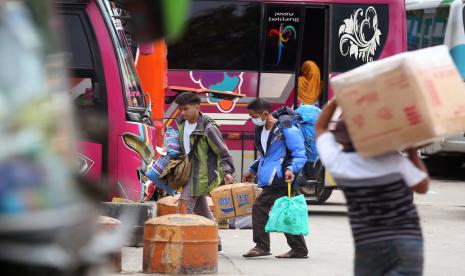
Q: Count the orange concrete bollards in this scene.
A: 3